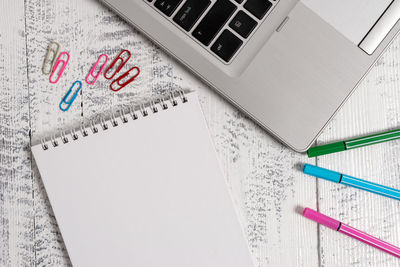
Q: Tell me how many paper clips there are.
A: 6